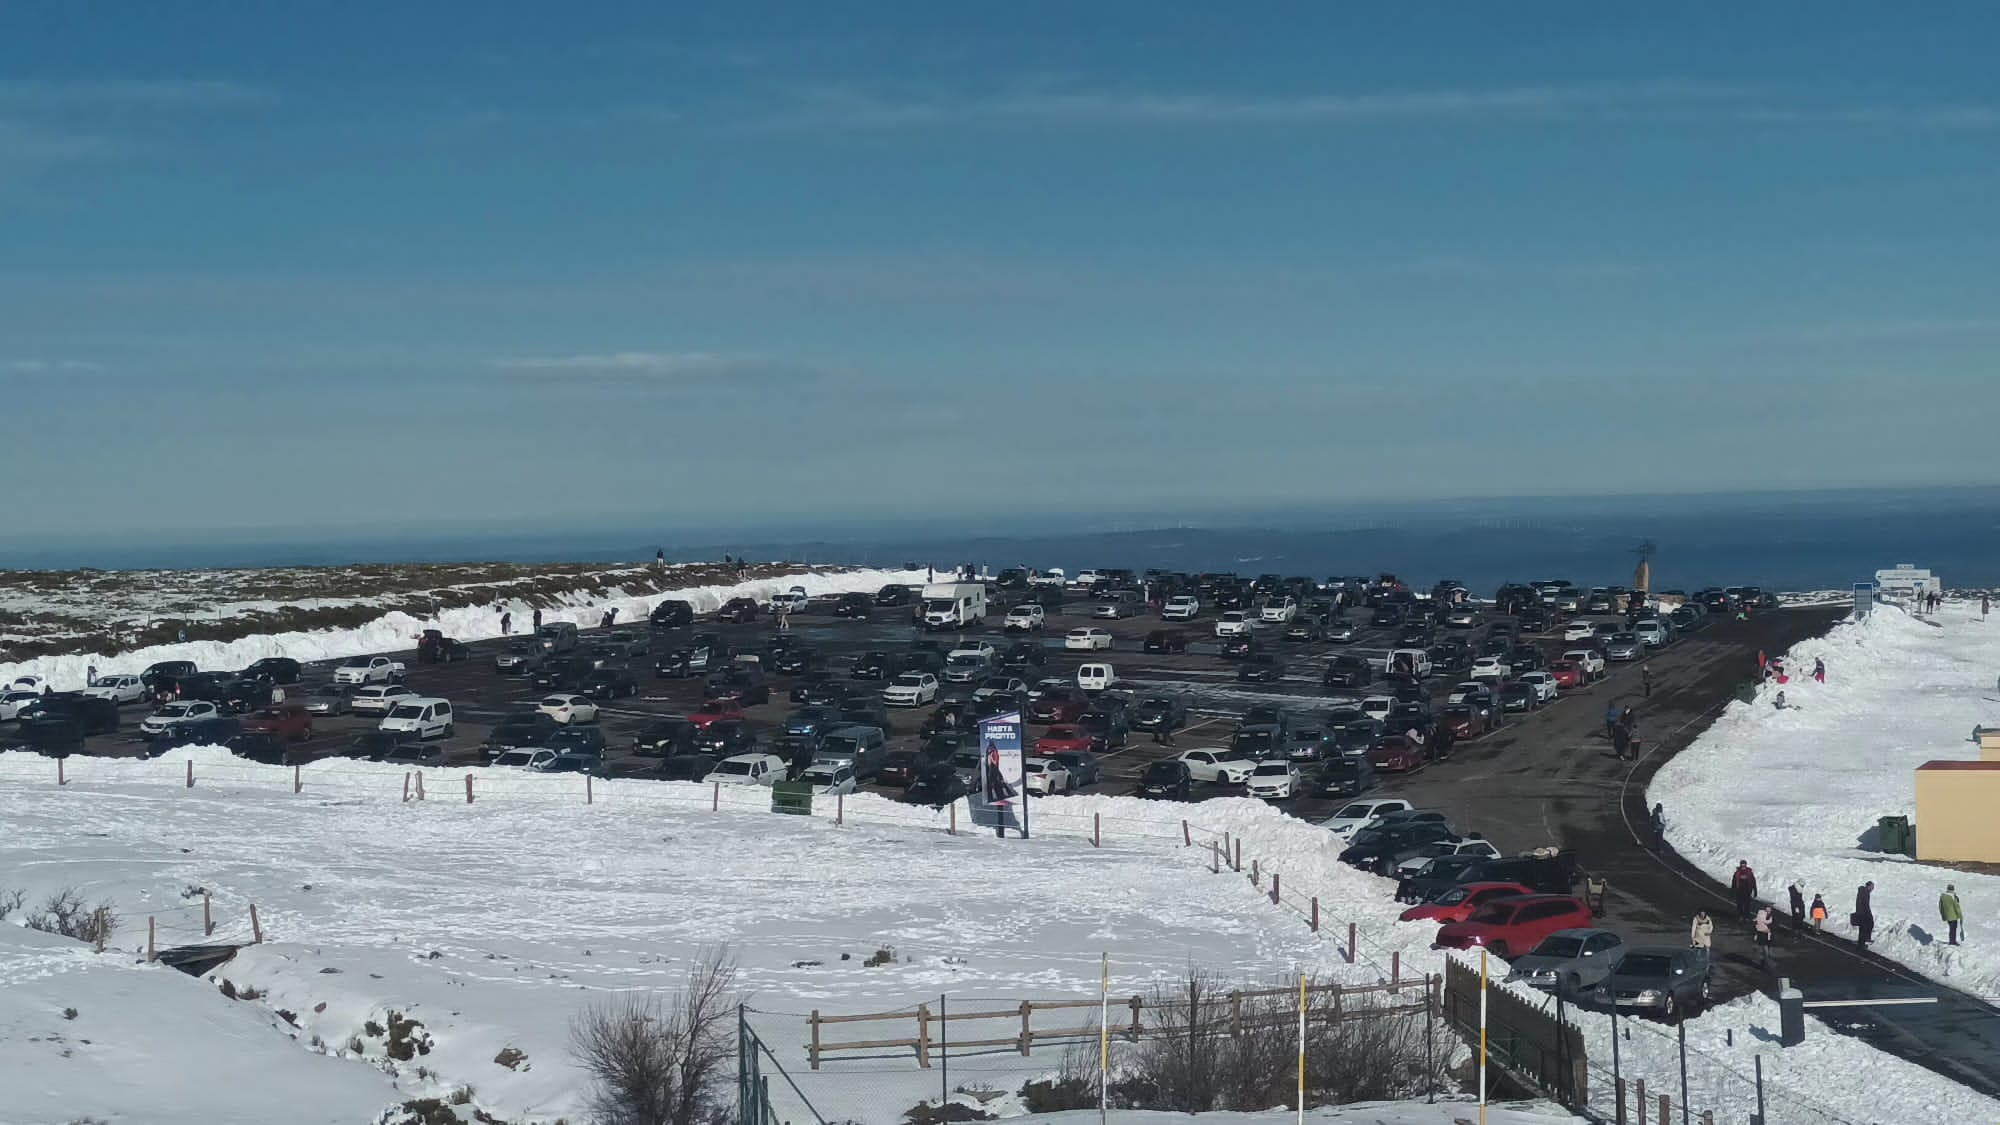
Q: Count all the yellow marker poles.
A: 3